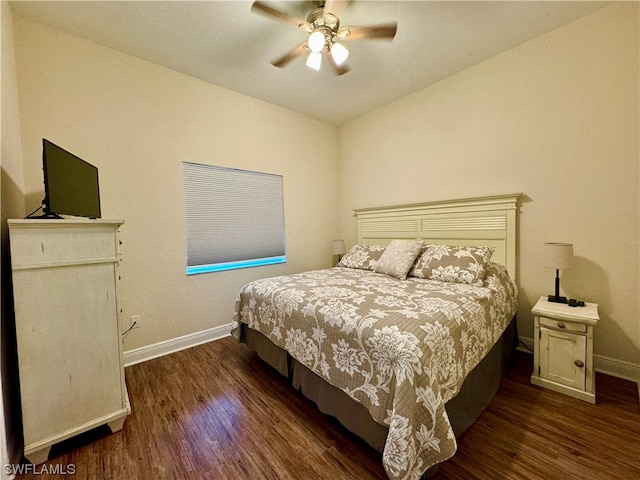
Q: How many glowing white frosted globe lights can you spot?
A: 3